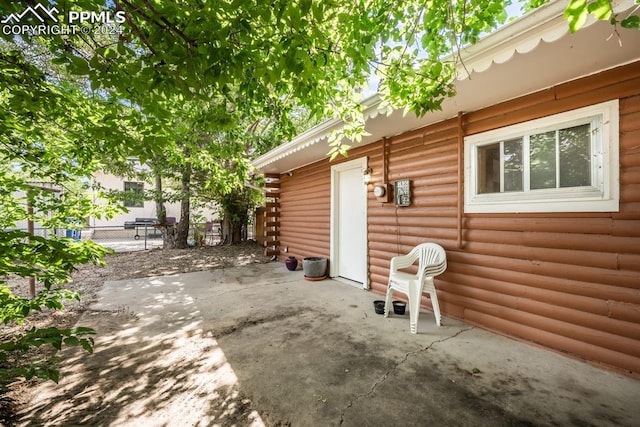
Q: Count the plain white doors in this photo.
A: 1